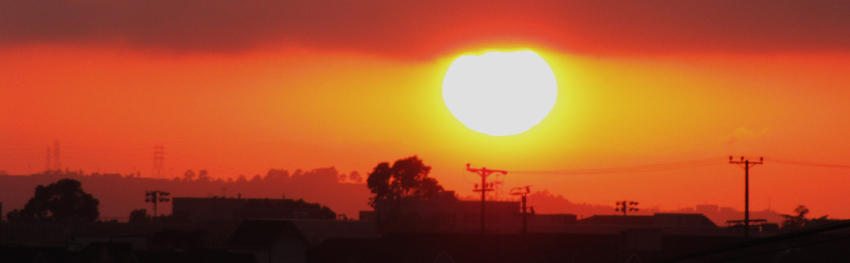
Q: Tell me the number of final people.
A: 0